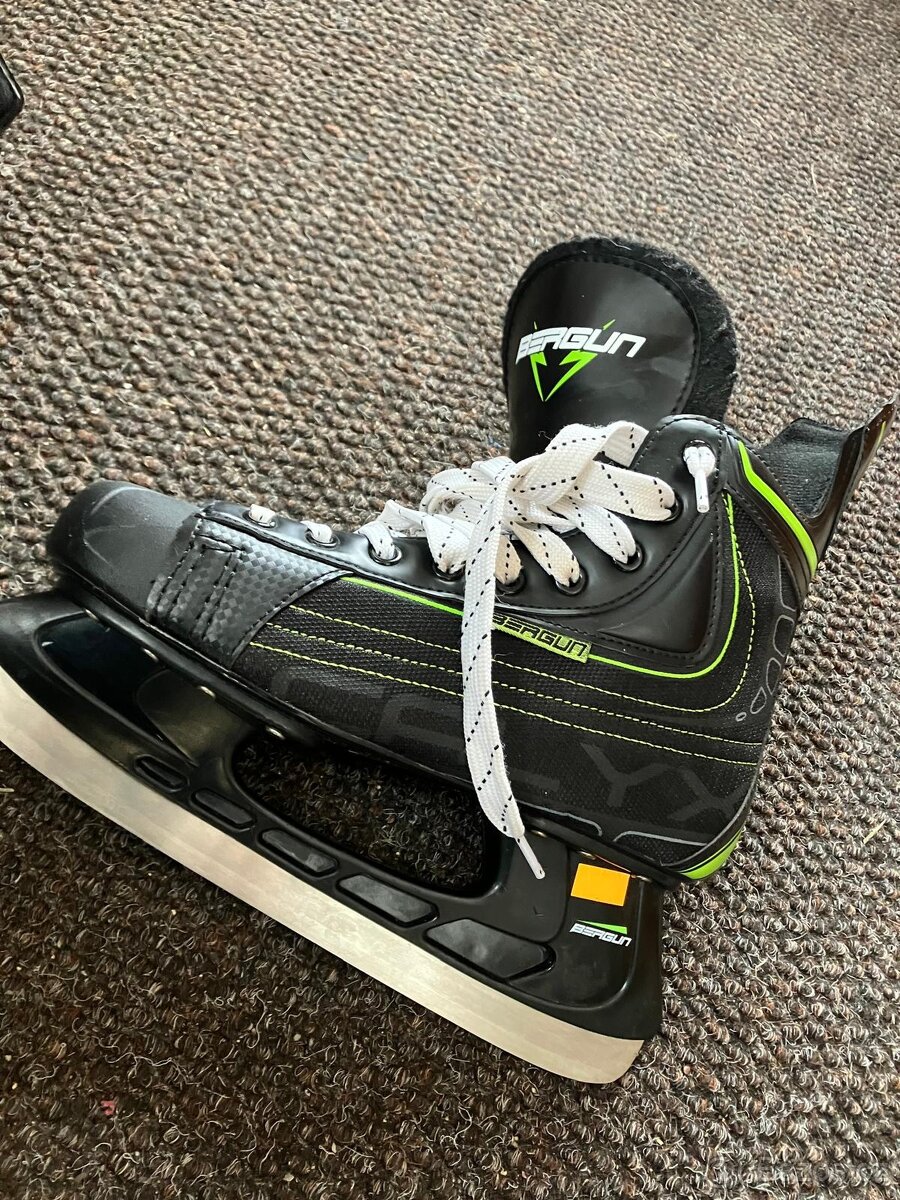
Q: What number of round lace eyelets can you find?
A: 9